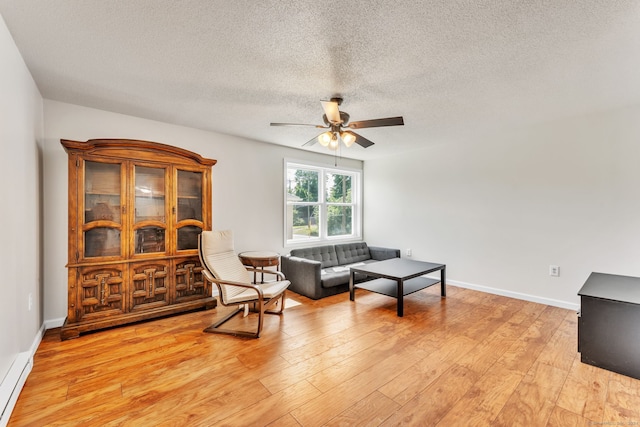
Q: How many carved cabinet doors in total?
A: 3